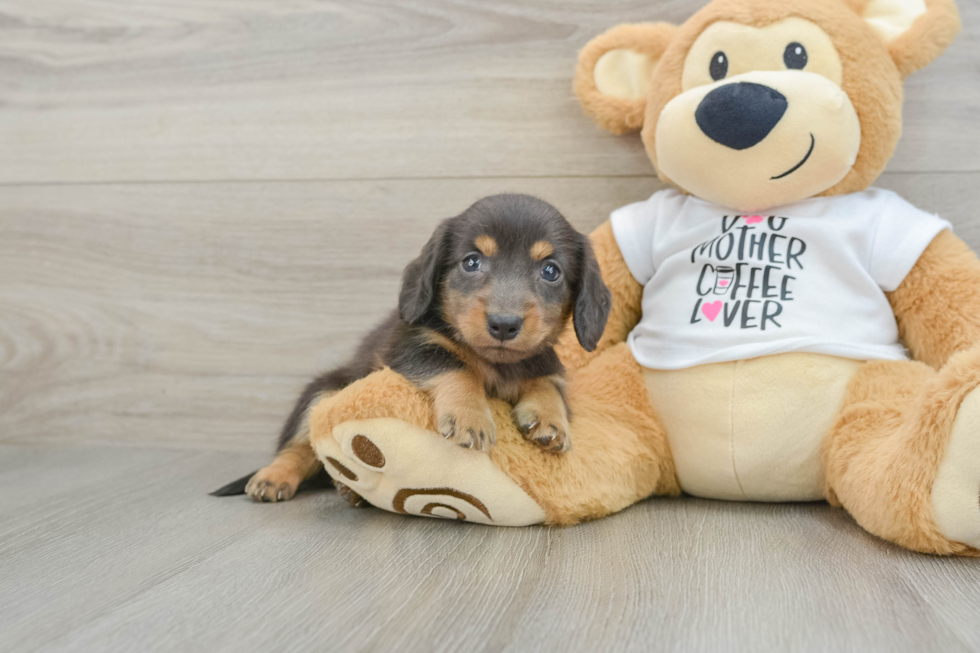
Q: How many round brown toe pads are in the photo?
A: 2